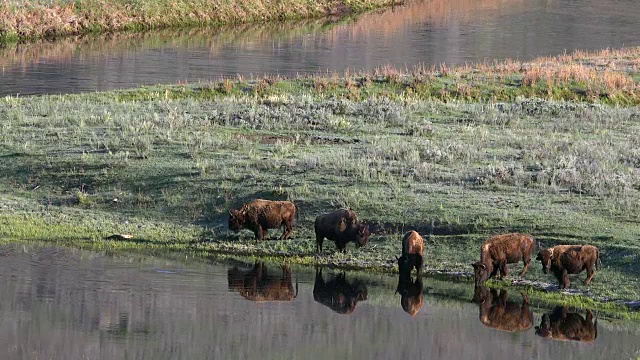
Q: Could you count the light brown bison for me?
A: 4